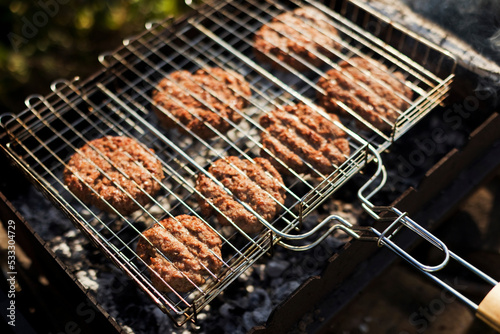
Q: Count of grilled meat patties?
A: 7